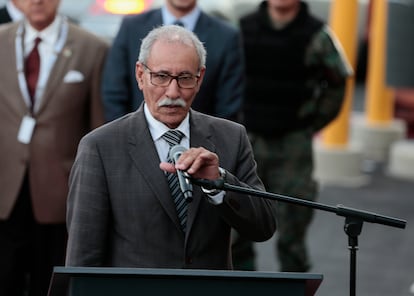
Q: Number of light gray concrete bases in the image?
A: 3